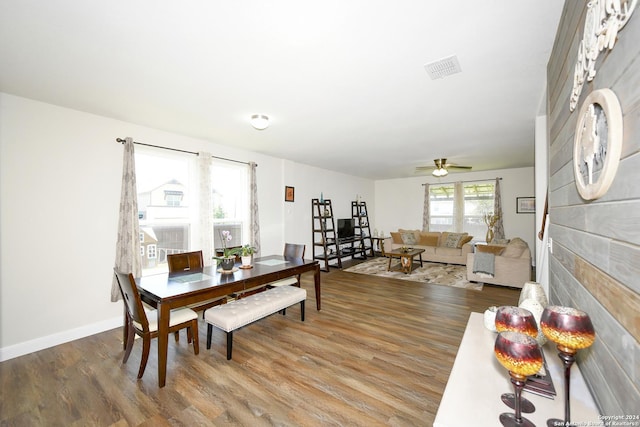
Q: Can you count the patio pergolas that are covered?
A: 1